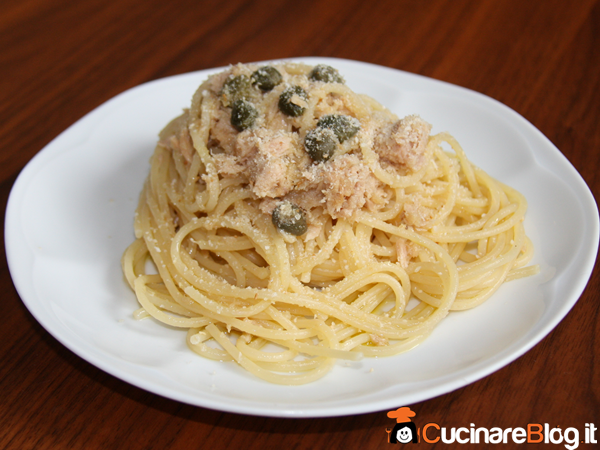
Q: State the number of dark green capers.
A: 8